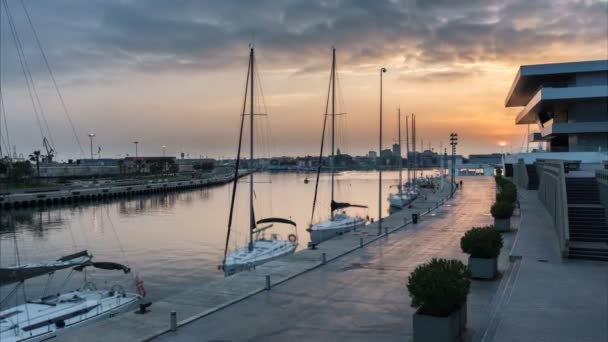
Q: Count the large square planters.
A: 3